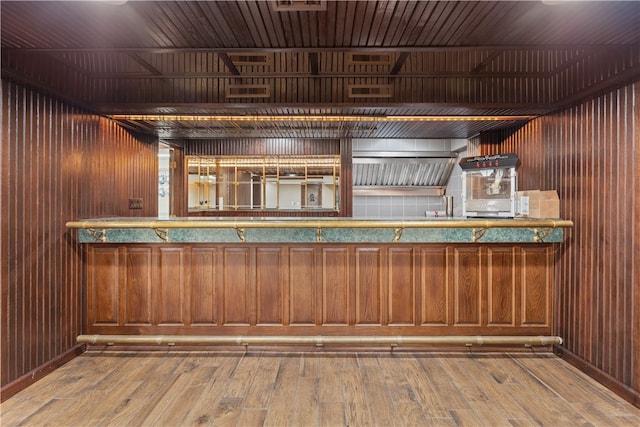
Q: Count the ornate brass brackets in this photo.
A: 7